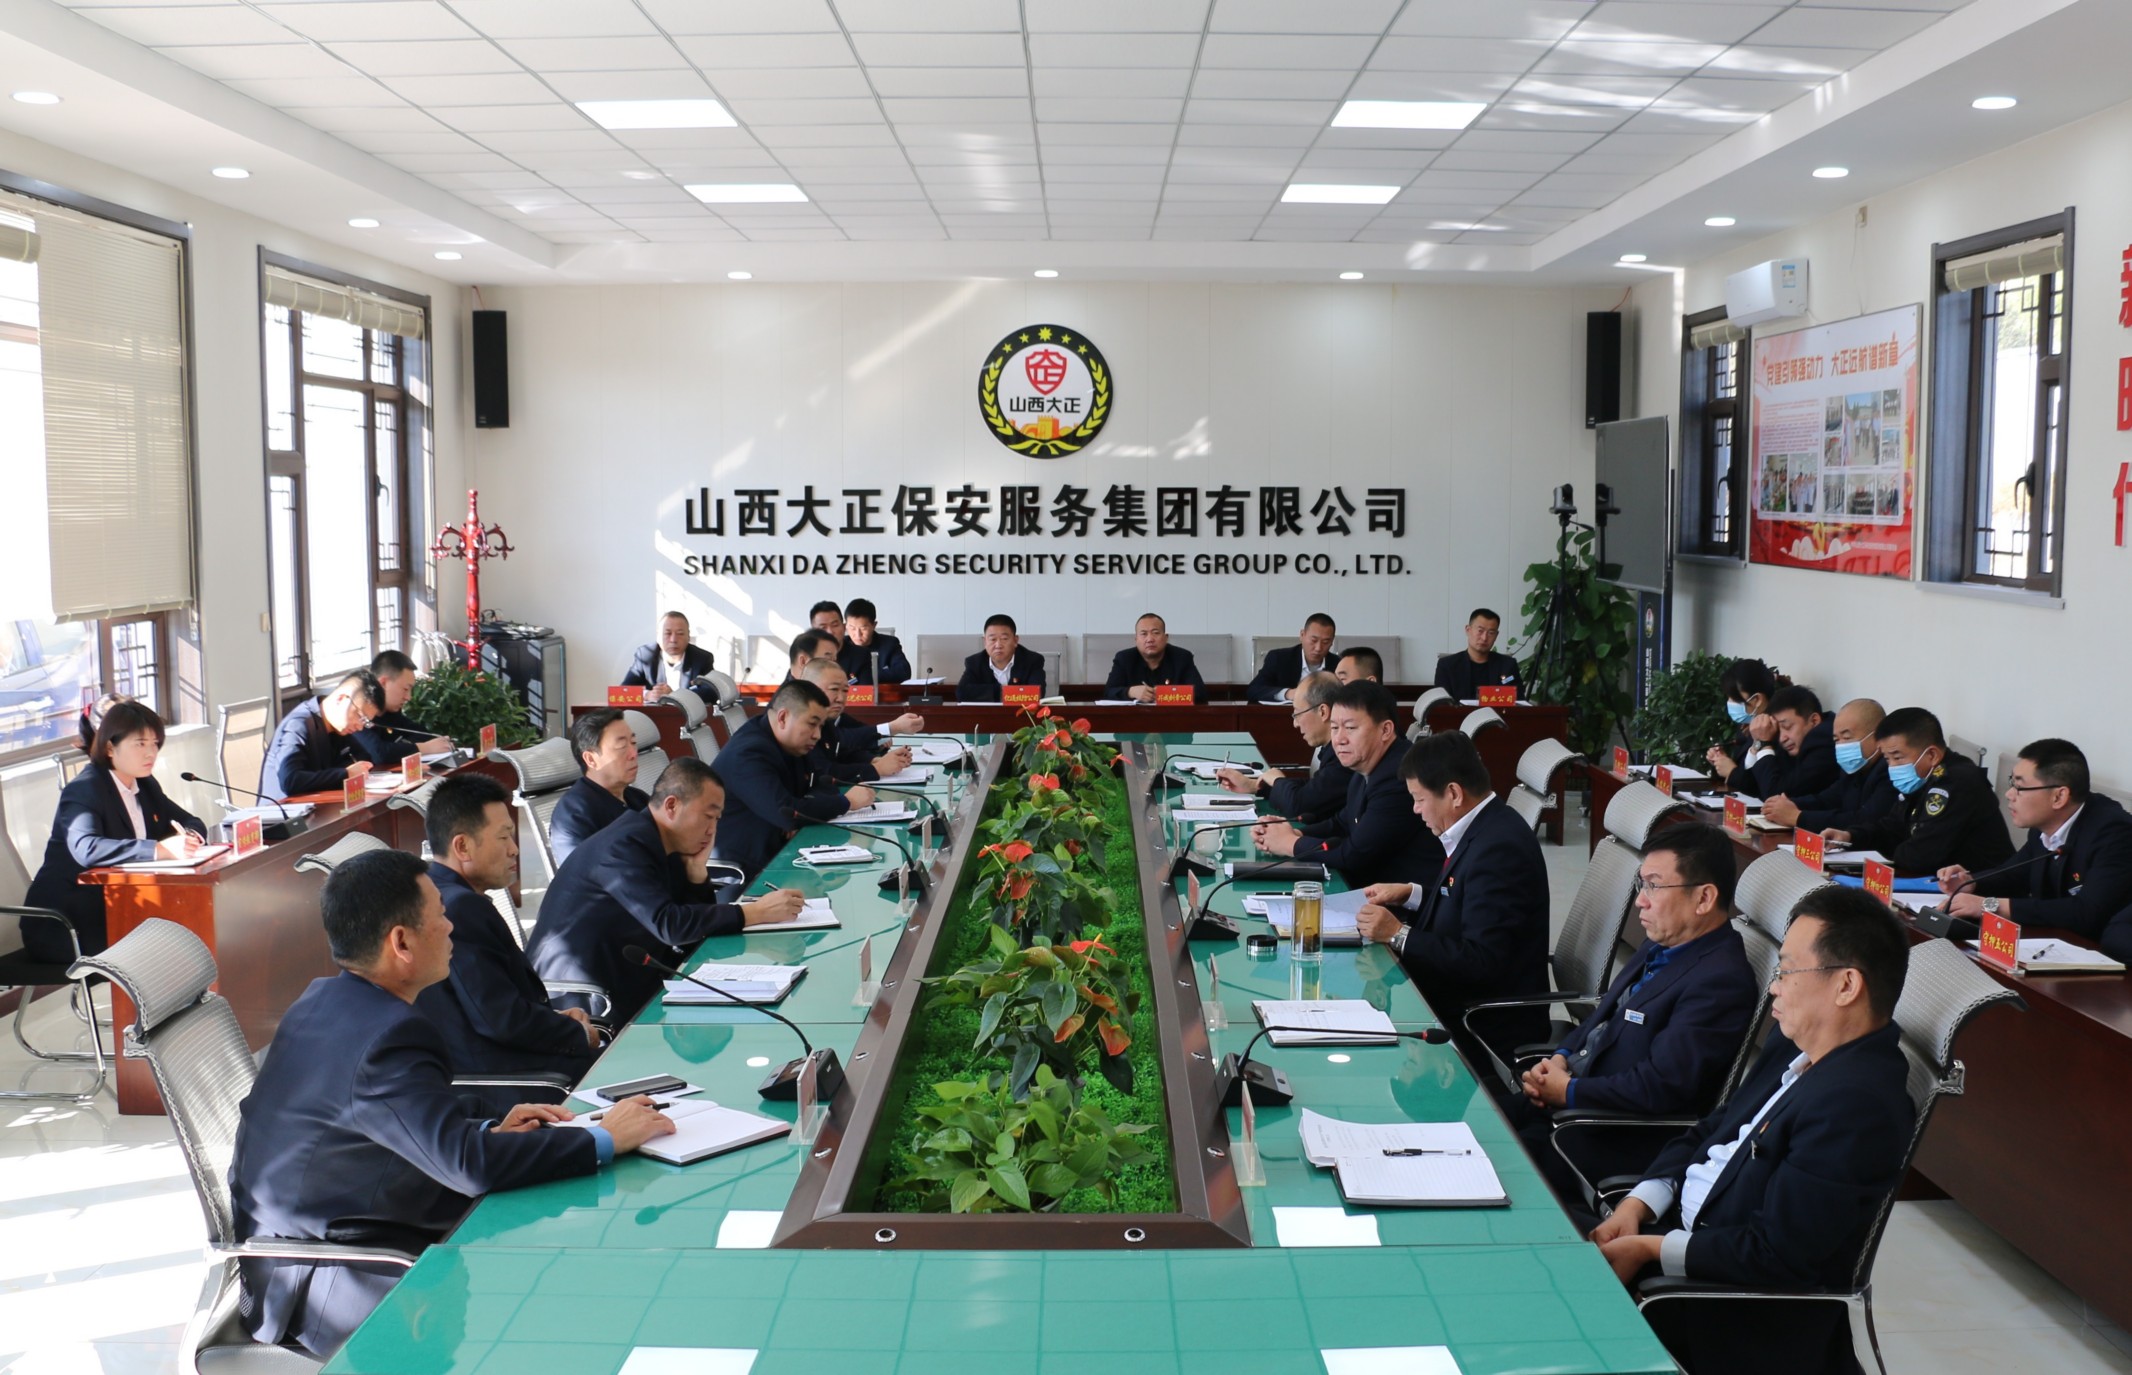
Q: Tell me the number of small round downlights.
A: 11